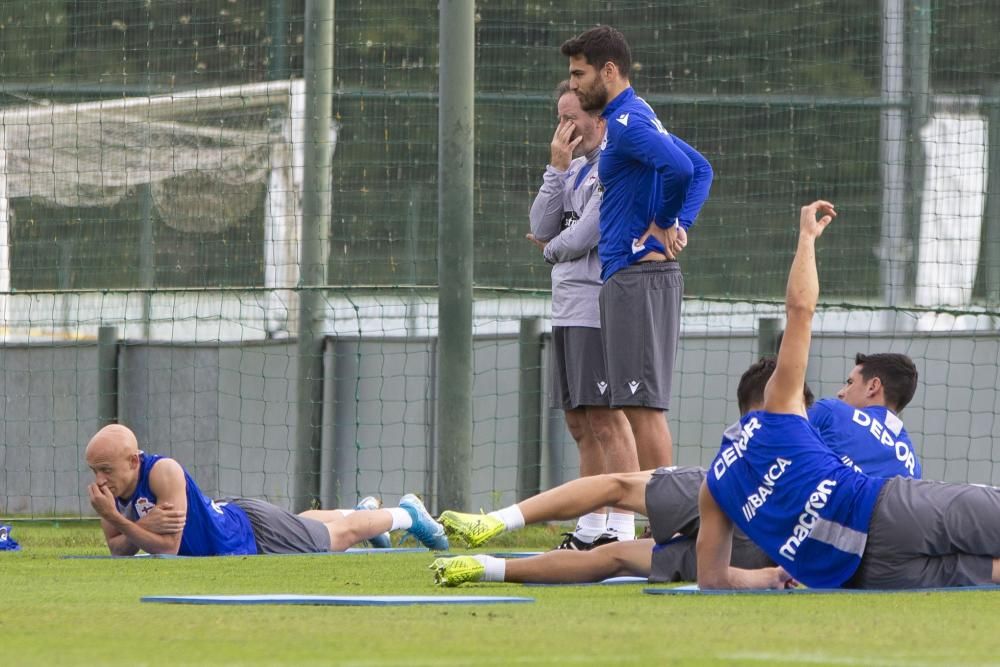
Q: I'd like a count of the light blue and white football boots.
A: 2